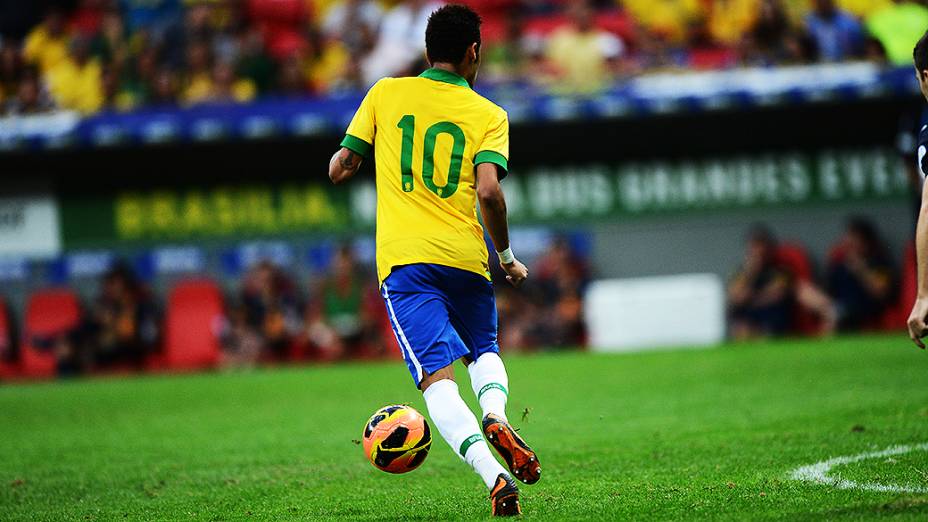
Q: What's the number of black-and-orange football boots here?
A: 2